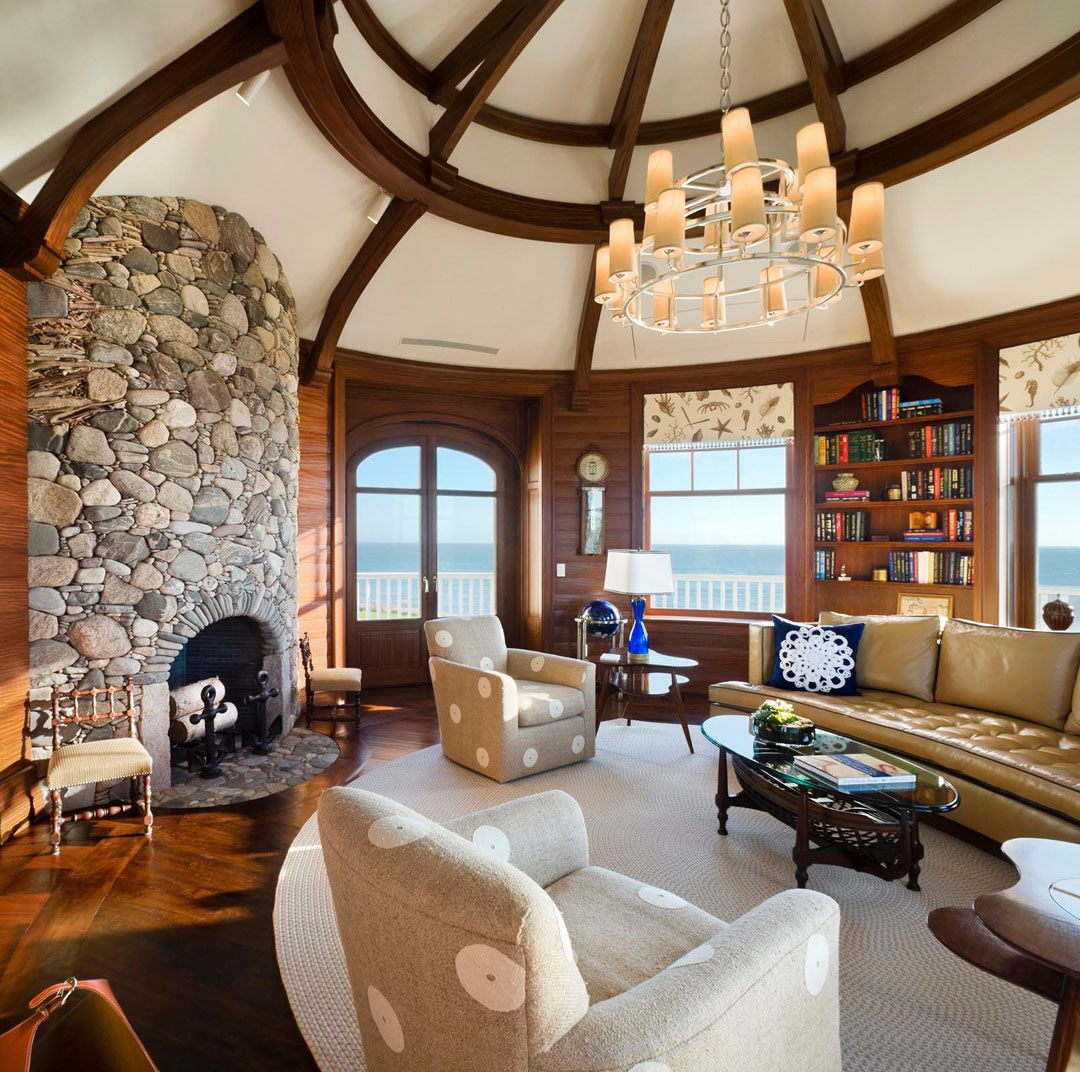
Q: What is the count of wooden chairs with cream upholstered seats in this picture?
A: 2